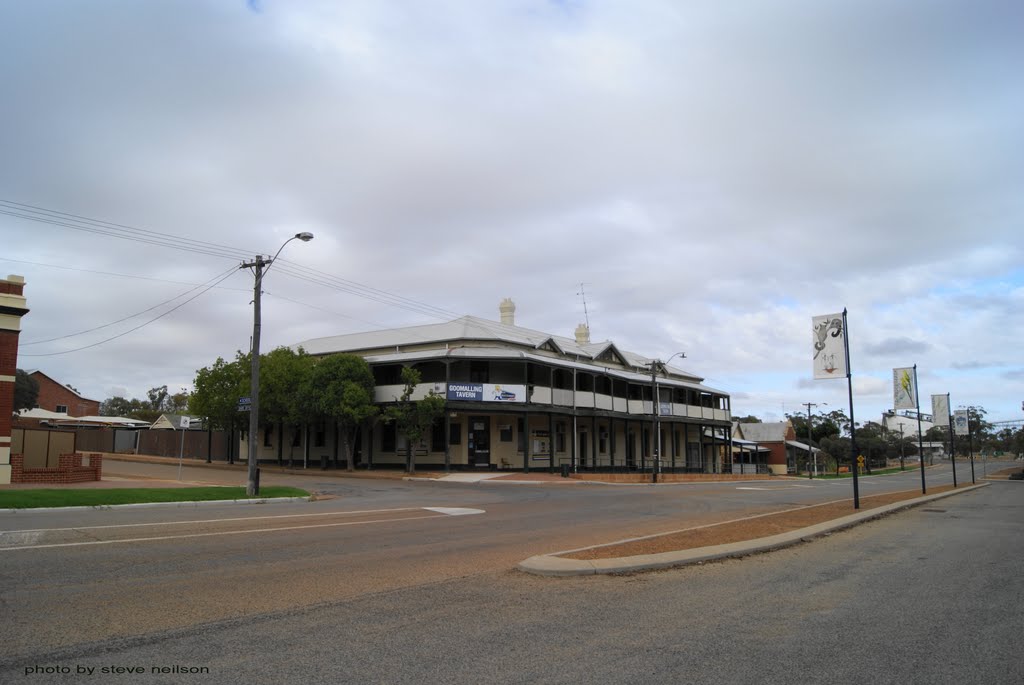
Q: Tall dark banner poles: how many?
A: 4